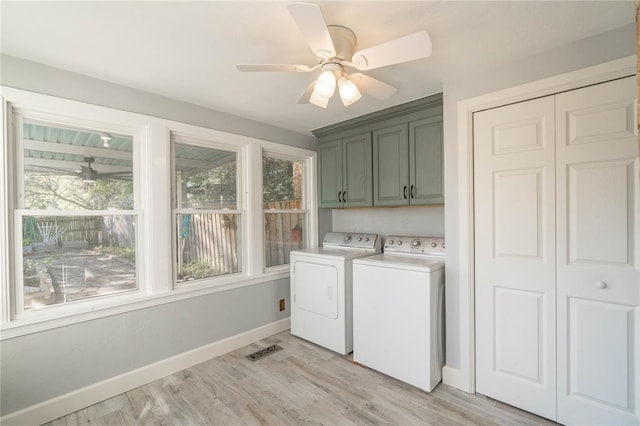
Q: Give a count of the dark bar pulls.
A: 4